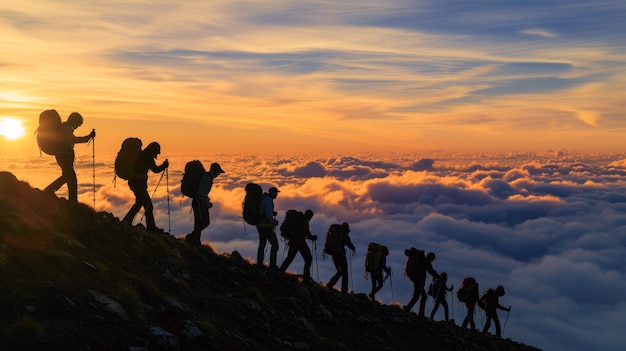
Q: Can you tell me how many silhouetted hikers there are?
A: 11